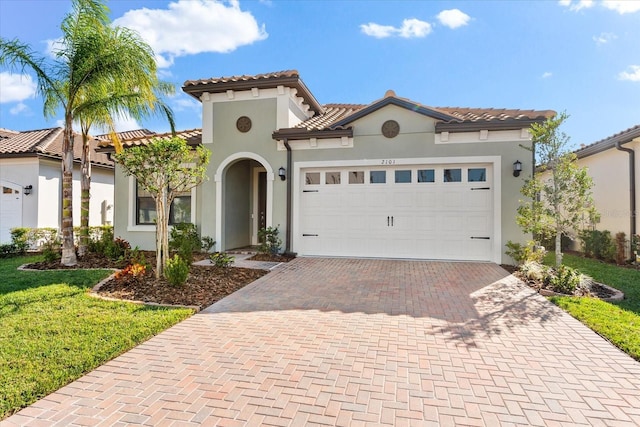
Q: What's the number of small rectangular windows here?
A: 8